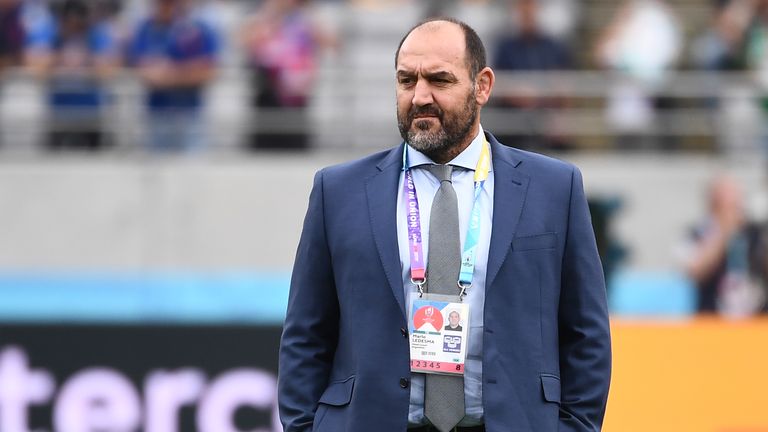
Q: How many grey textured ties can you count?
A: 1